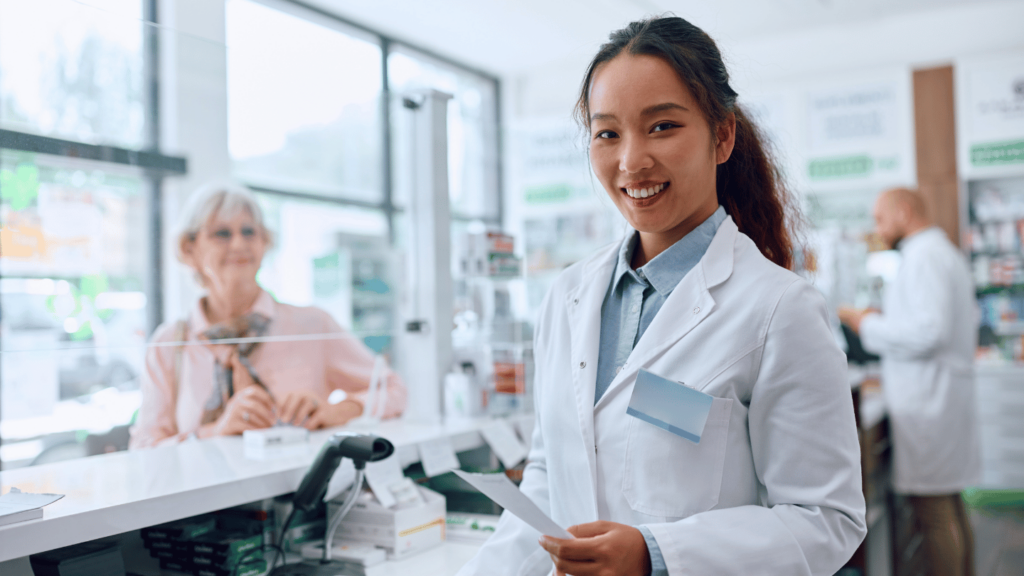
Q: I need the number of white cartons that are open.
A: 1